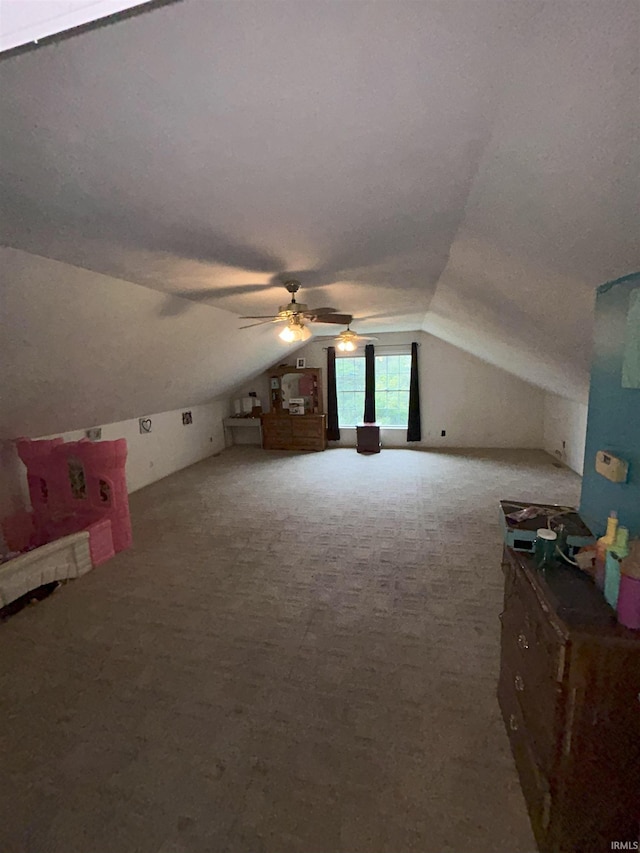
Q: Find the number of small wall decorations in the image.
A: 3